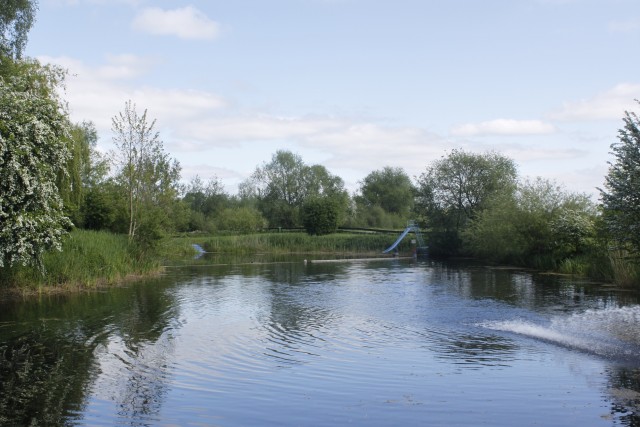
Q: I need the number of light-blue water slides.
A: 2